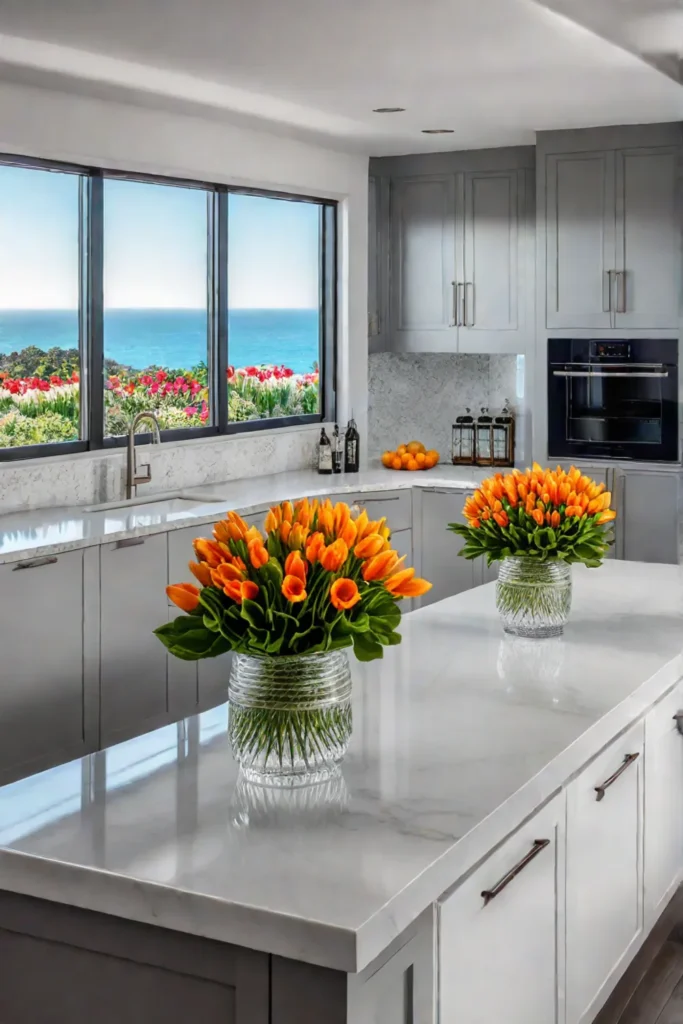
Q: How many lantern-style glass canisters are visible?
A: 3